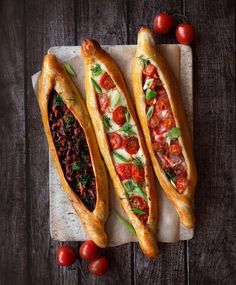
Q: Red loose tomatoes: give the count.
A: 5